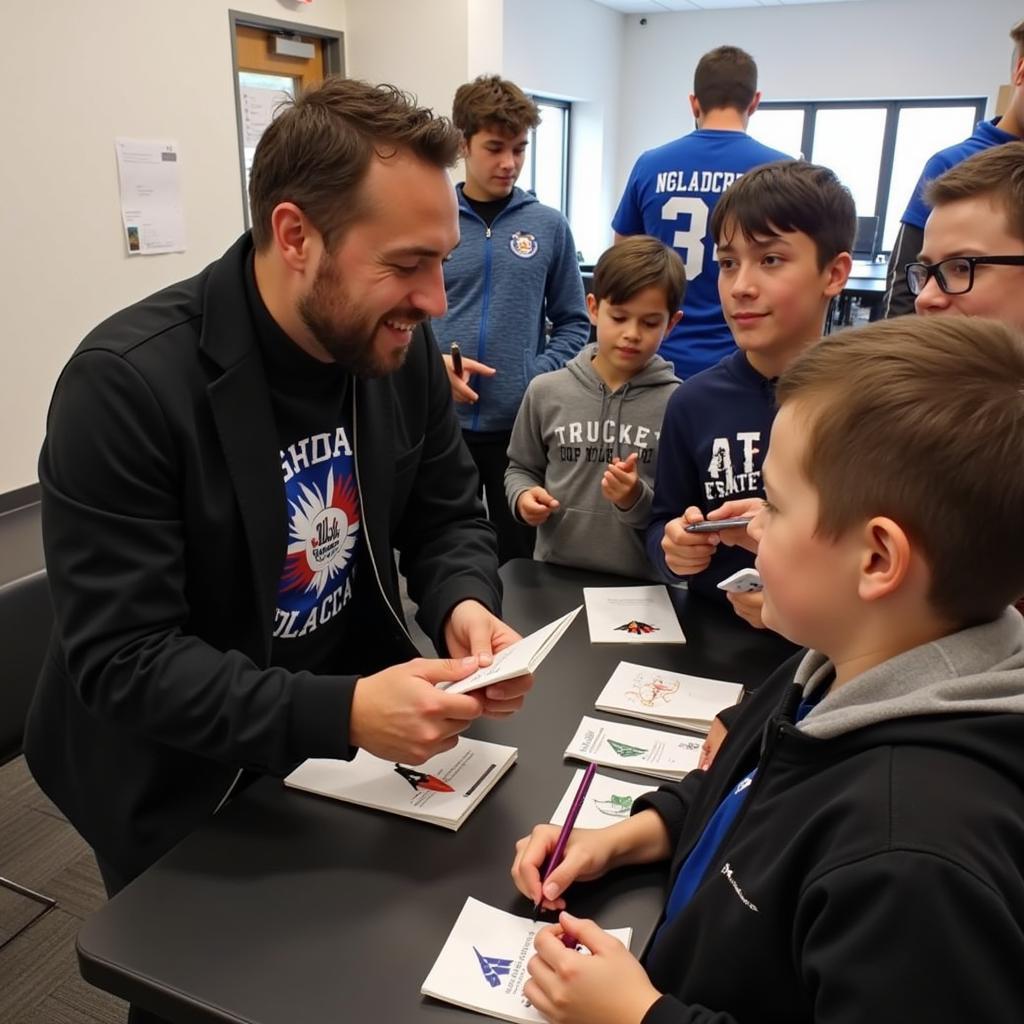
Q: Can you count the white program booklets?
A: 7